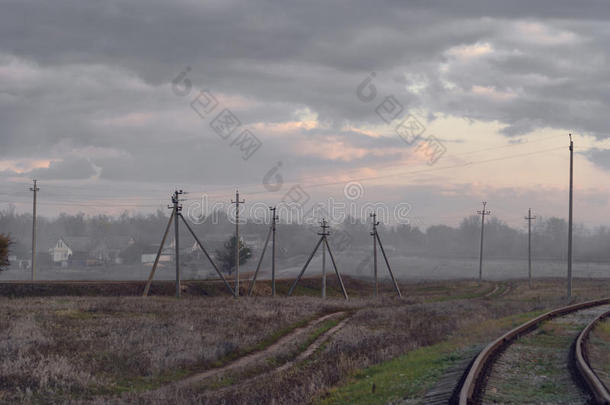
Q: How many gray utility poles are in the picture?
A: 9